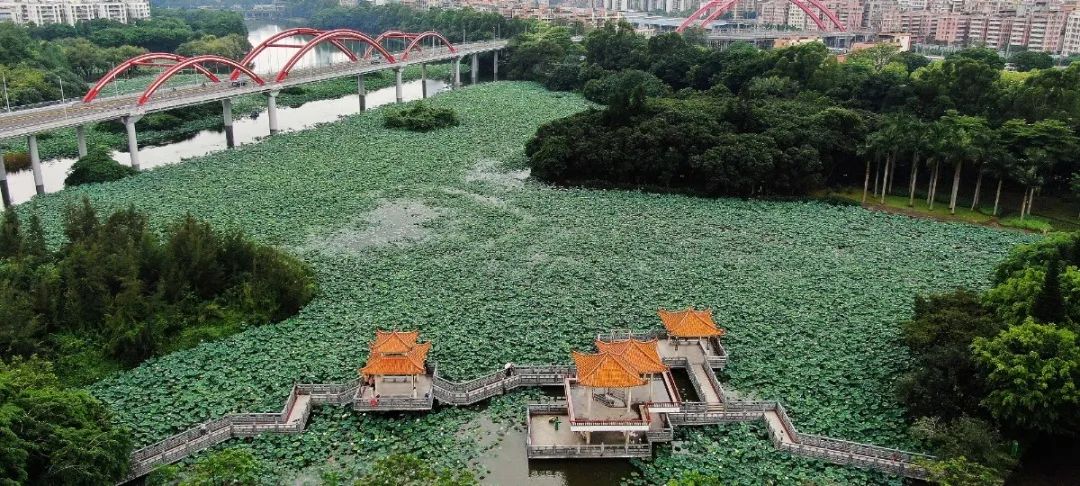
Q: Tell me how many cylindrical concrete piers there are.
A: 12